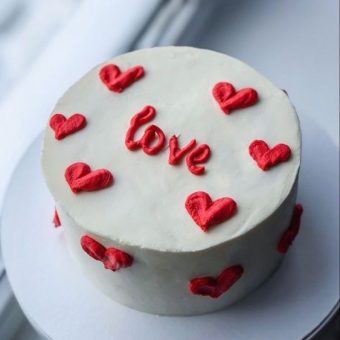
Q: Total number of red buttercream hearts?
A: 10